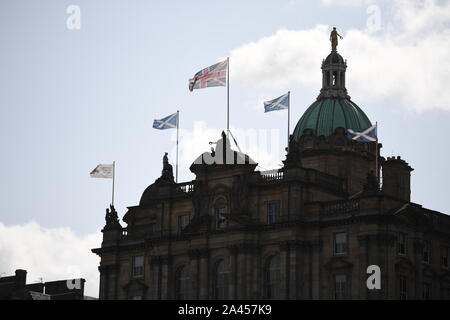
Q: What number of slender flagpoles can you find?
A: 5